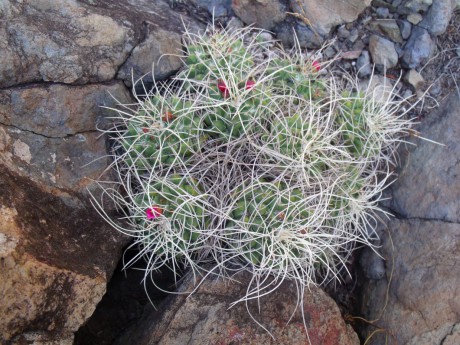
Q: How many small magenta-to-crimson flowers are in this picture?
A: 4